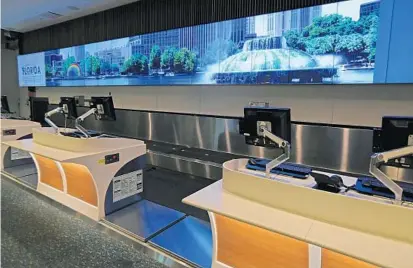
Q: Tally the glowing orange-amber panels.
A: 4